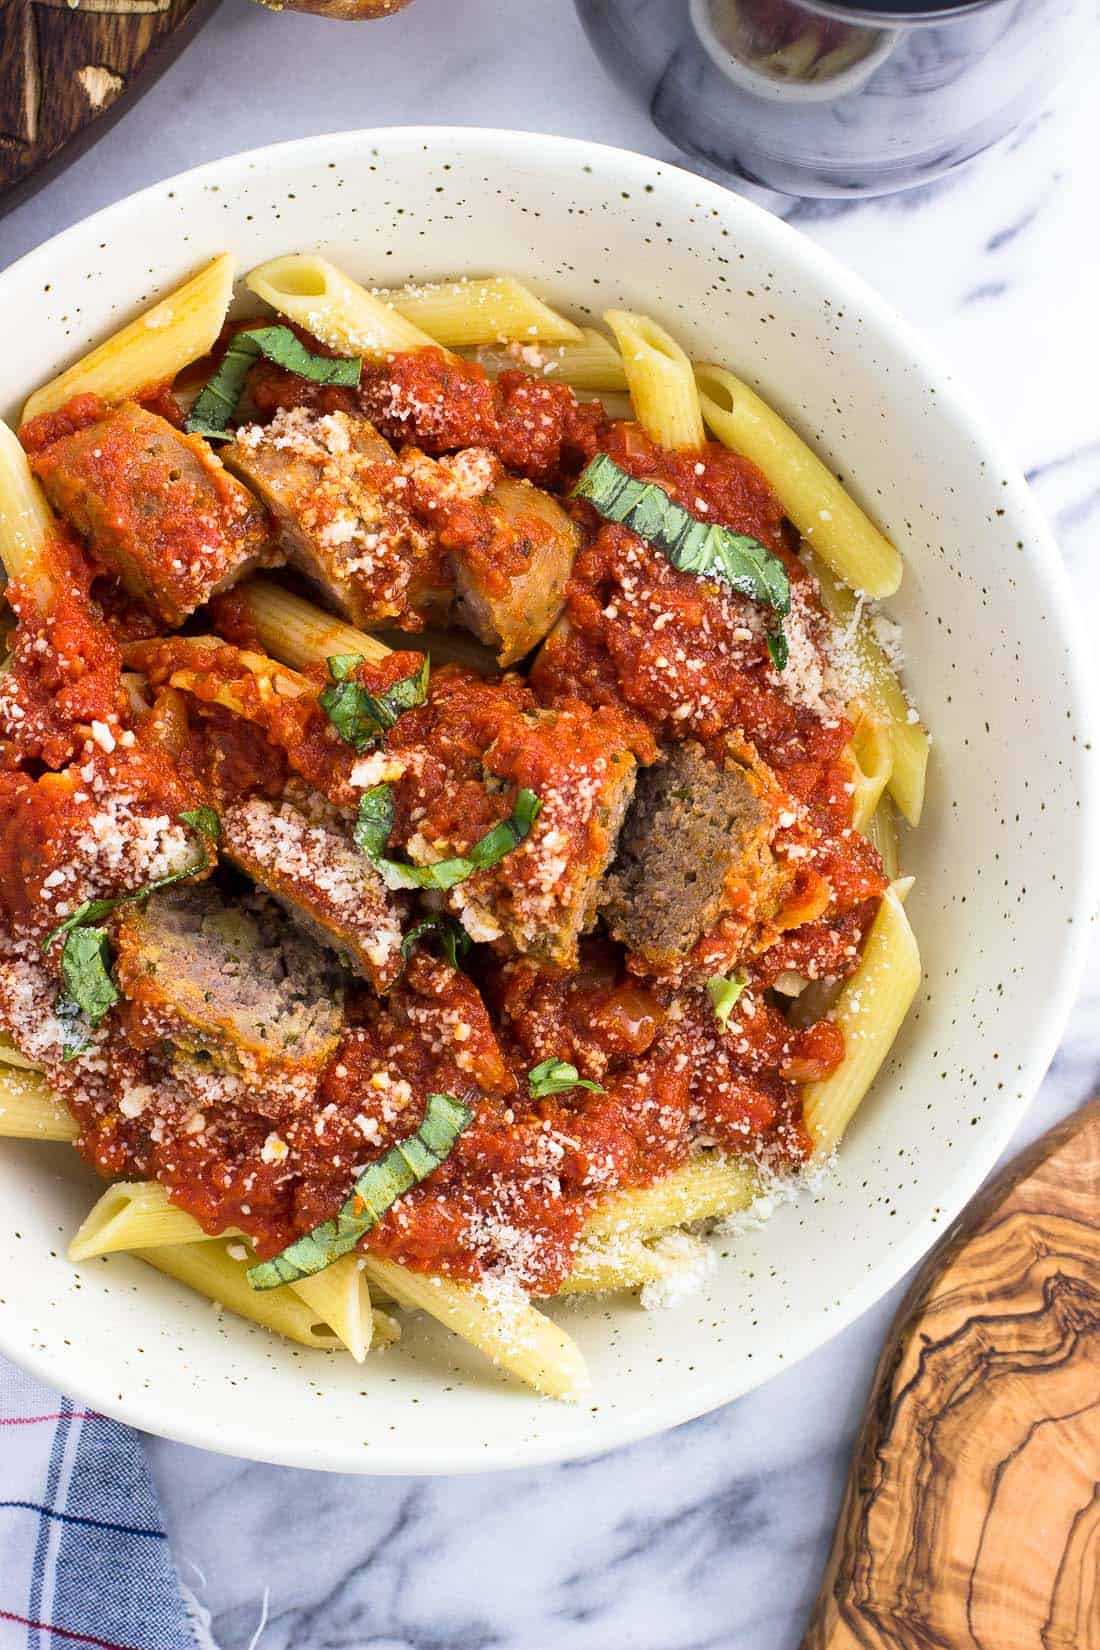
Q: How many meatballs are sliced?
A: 2